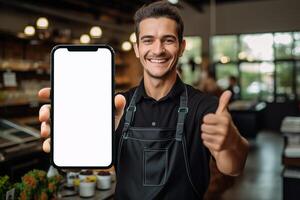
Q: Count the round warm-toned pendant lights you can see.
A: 6